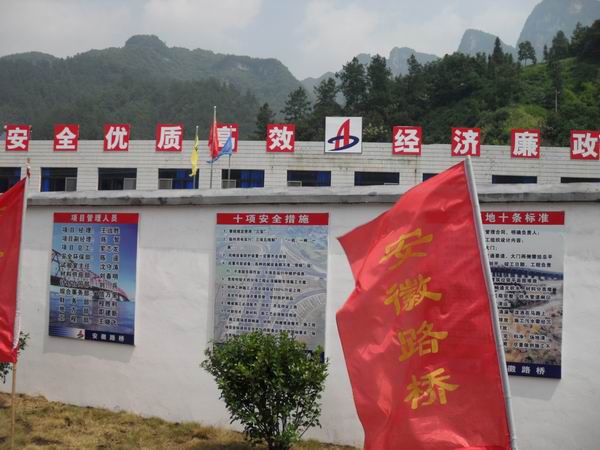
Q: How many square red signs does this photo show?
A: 10